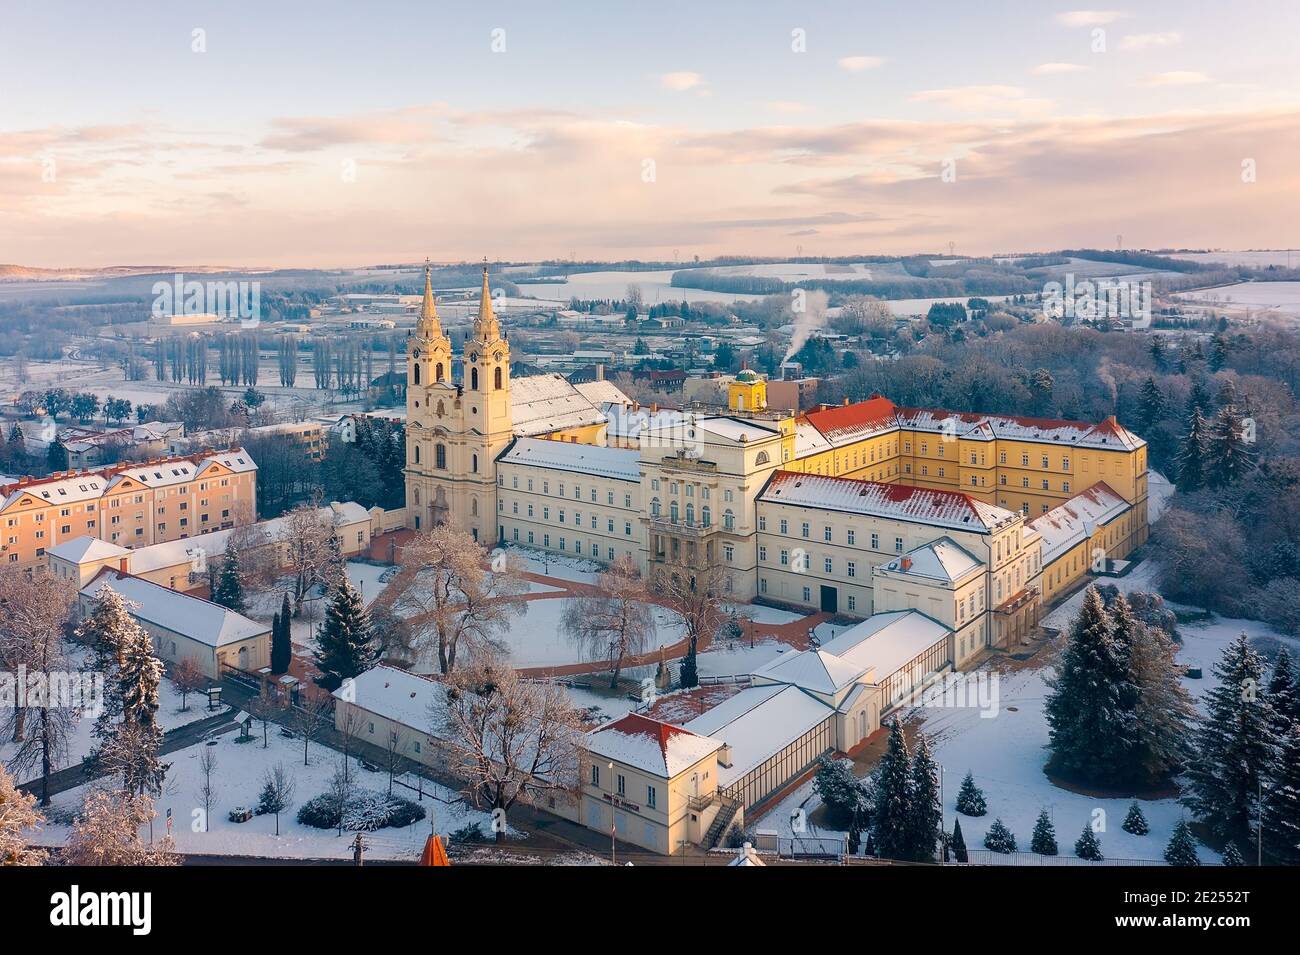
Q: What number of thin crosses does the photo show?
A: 2